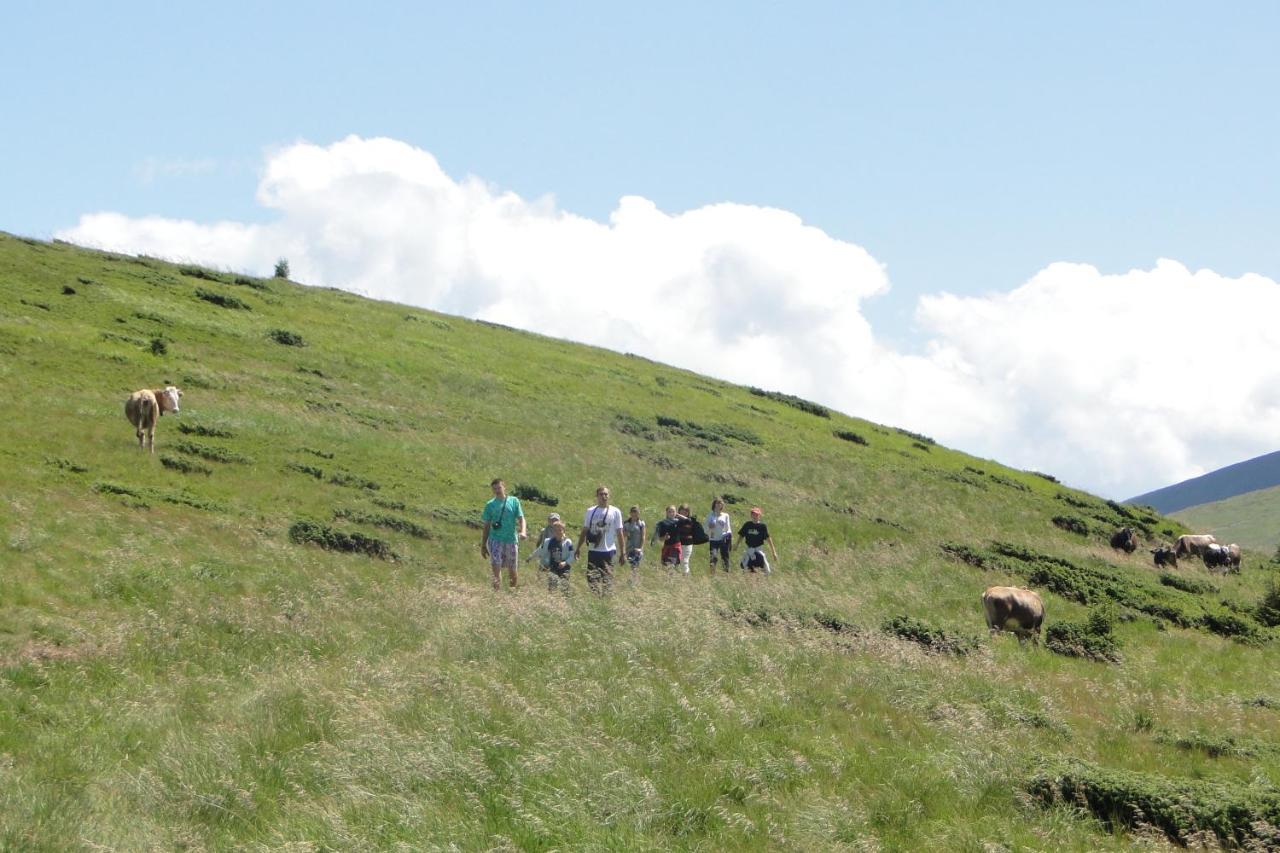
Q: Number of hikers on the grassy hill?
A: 9